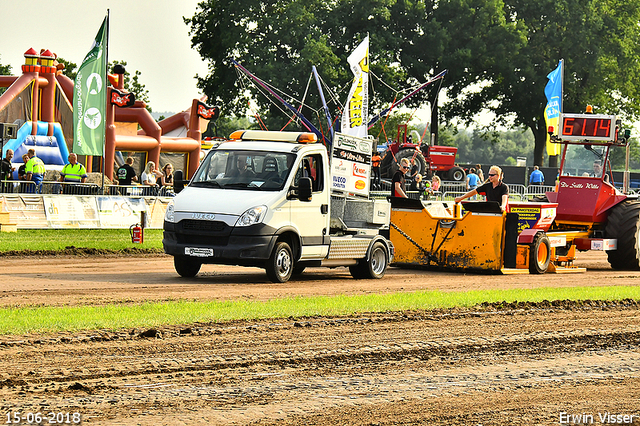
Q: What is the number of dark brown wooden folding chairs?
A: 0